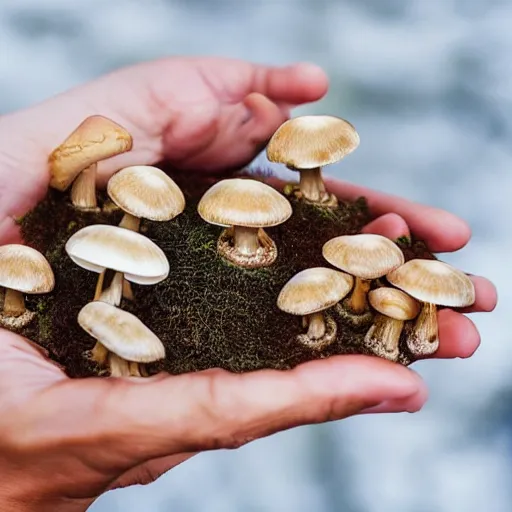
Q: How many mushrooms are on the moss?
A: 11